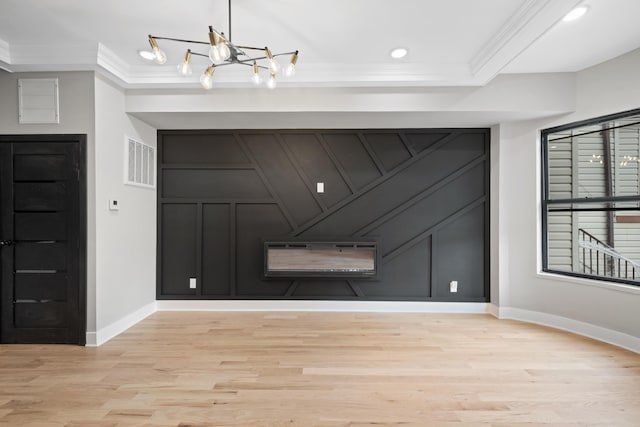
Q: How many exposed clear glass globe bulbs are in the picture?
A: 9